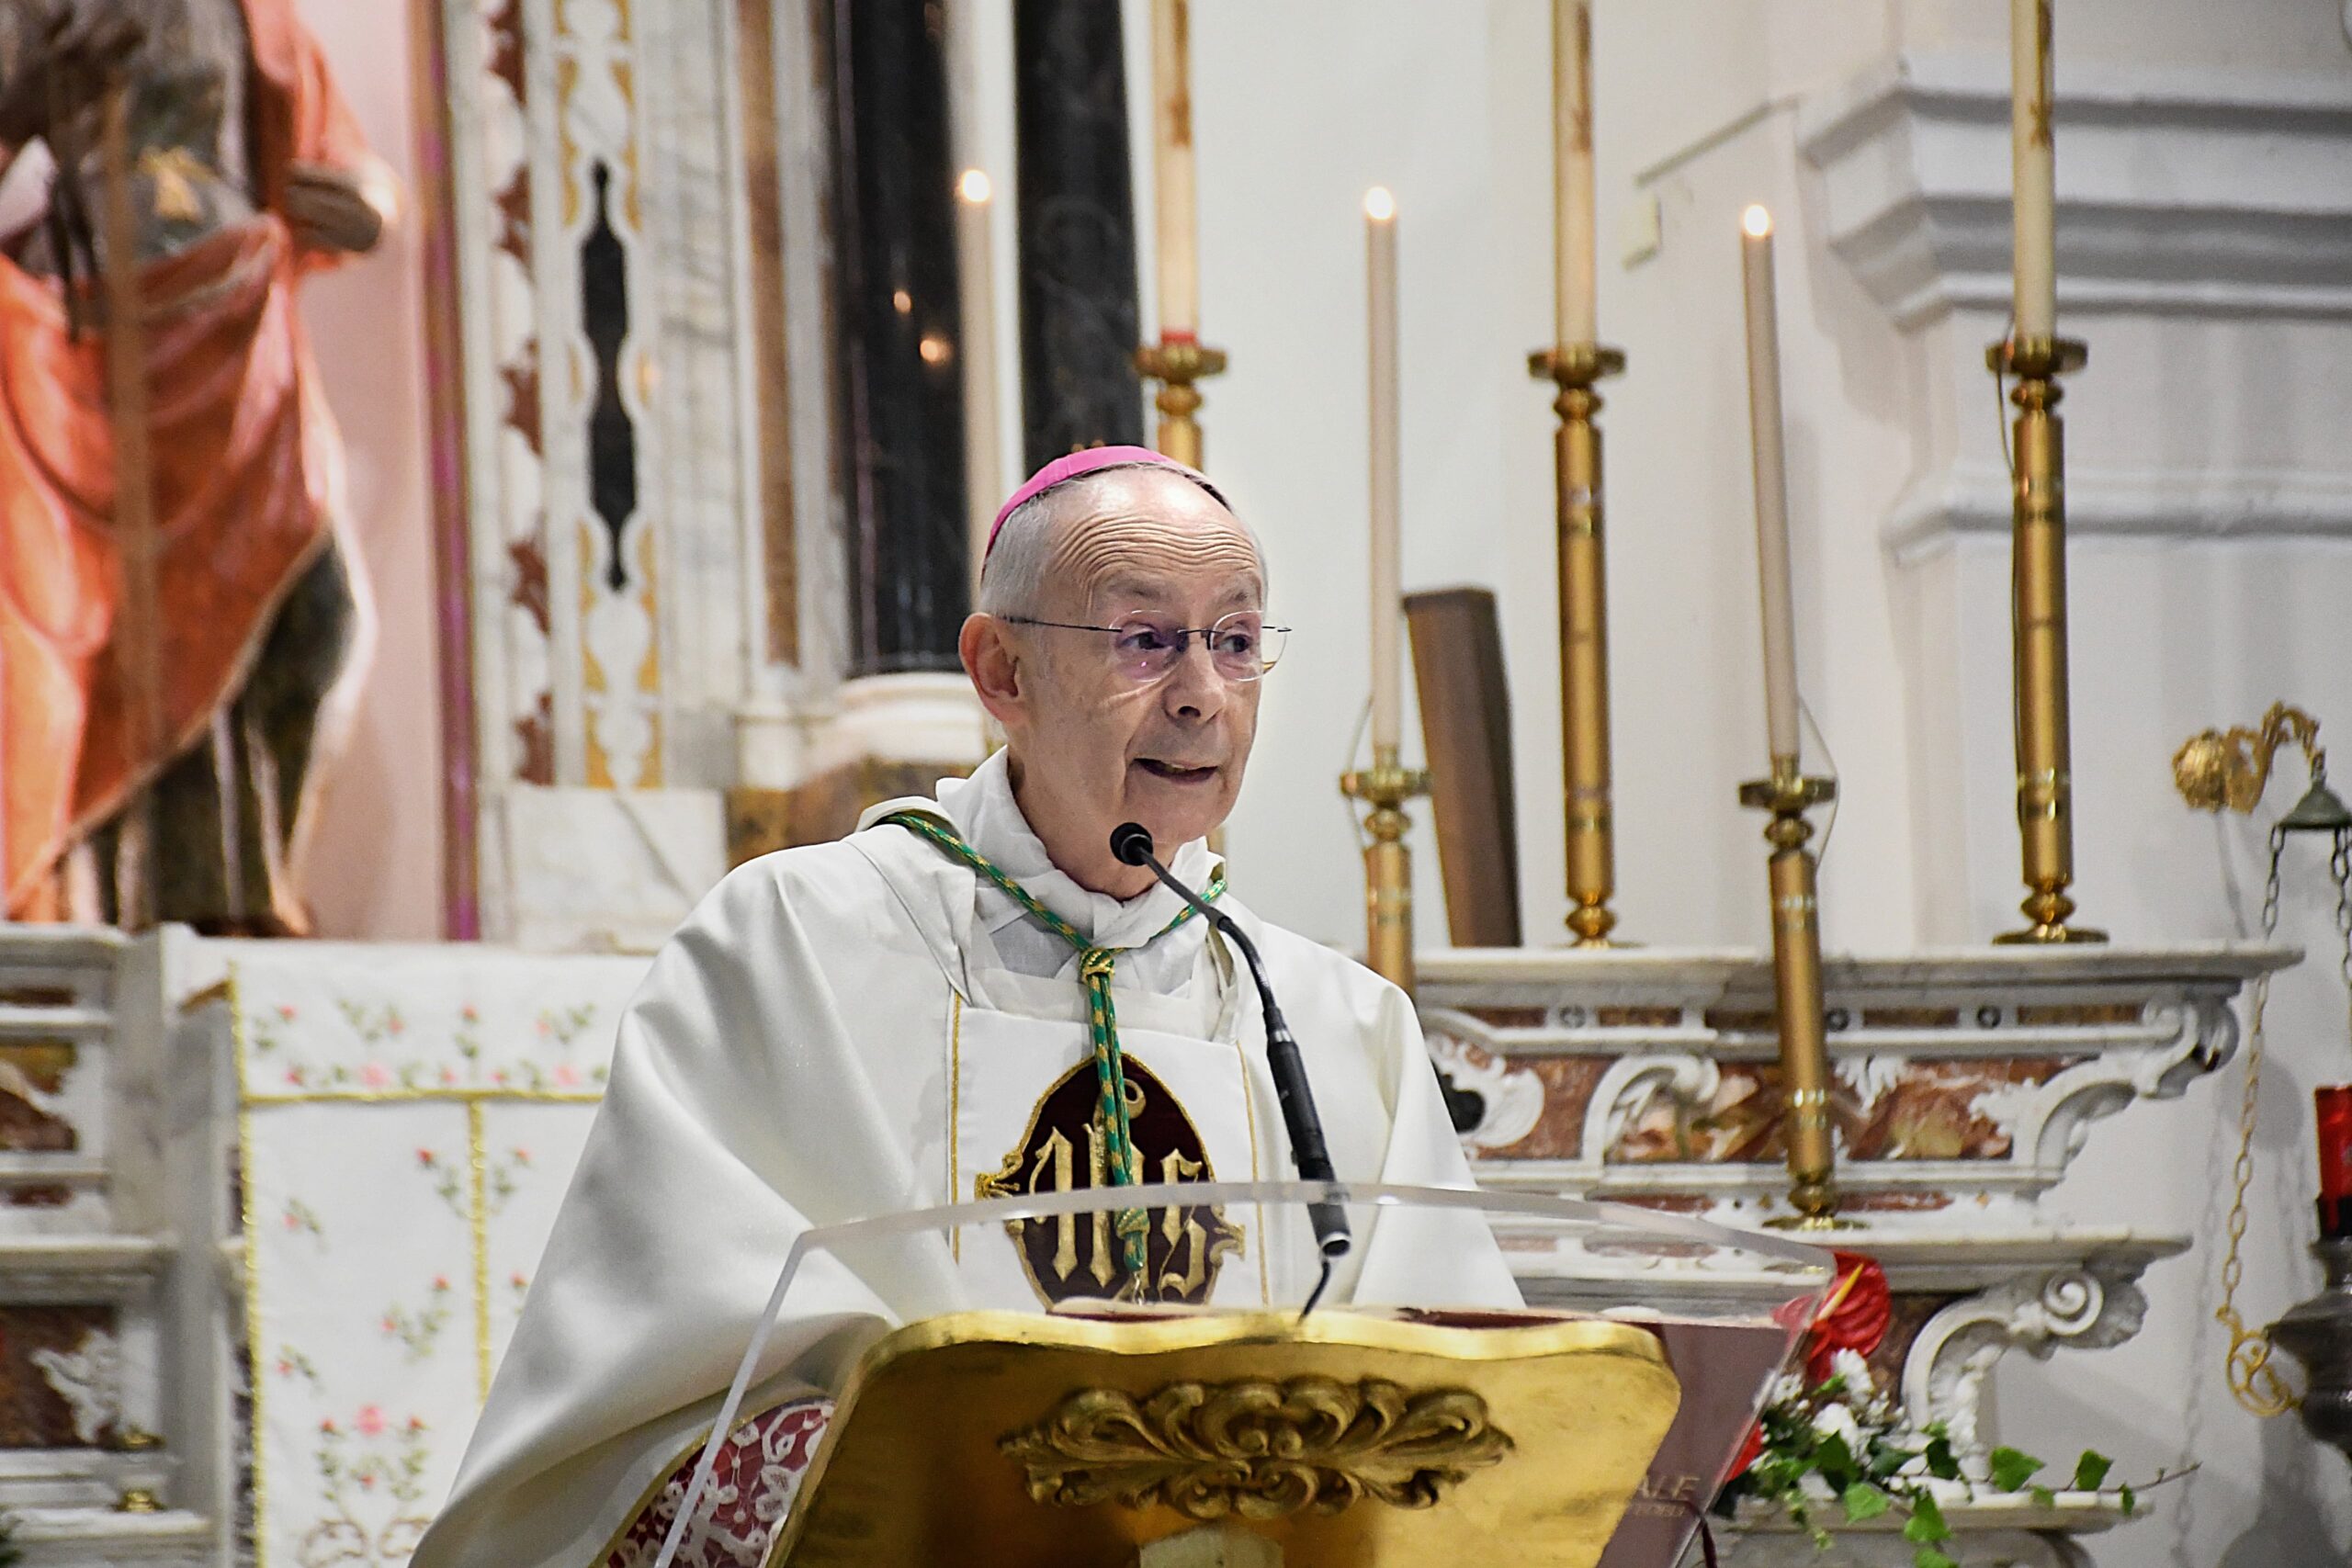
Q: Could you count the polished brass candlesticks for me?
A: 5